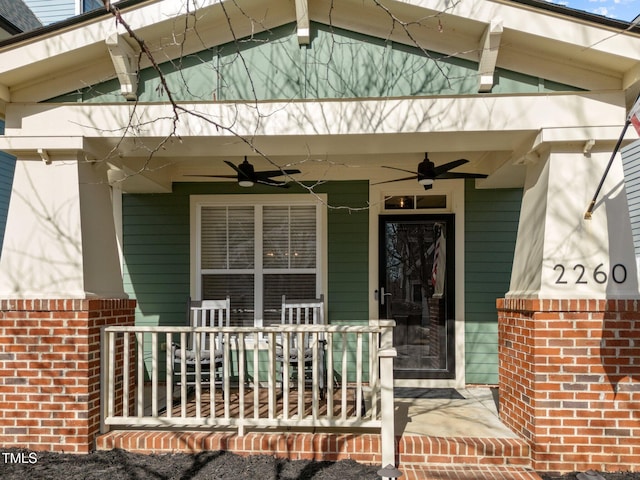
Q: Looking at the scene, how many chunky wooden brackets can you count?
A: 3